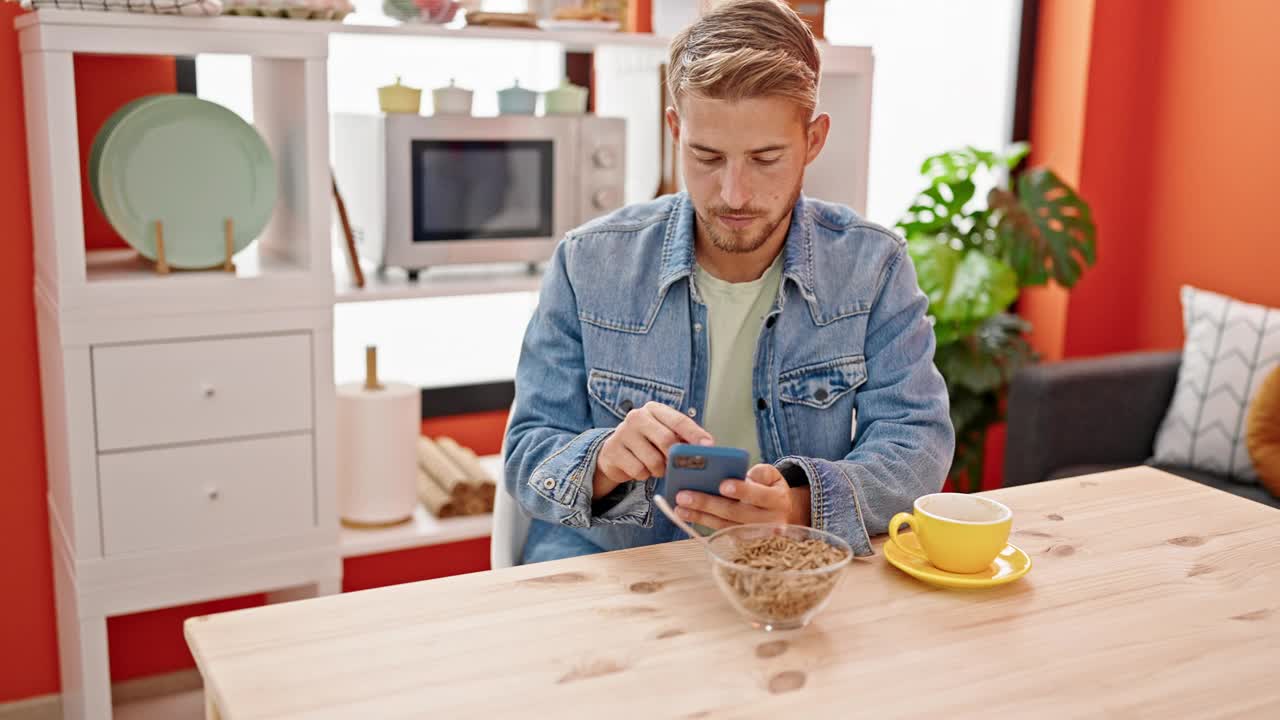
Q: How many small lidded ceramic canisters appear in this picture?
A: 4